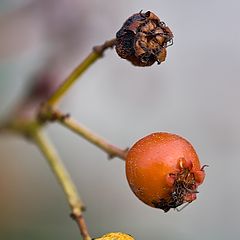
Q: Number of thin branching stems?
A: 3